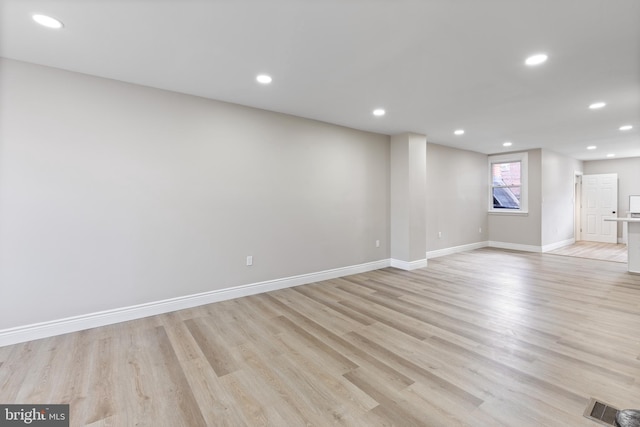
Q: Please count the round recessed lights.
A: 10